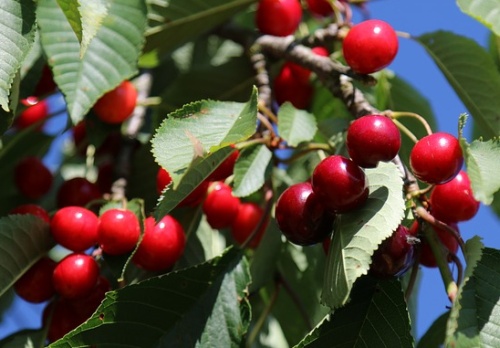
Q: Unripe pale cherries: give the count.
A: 0